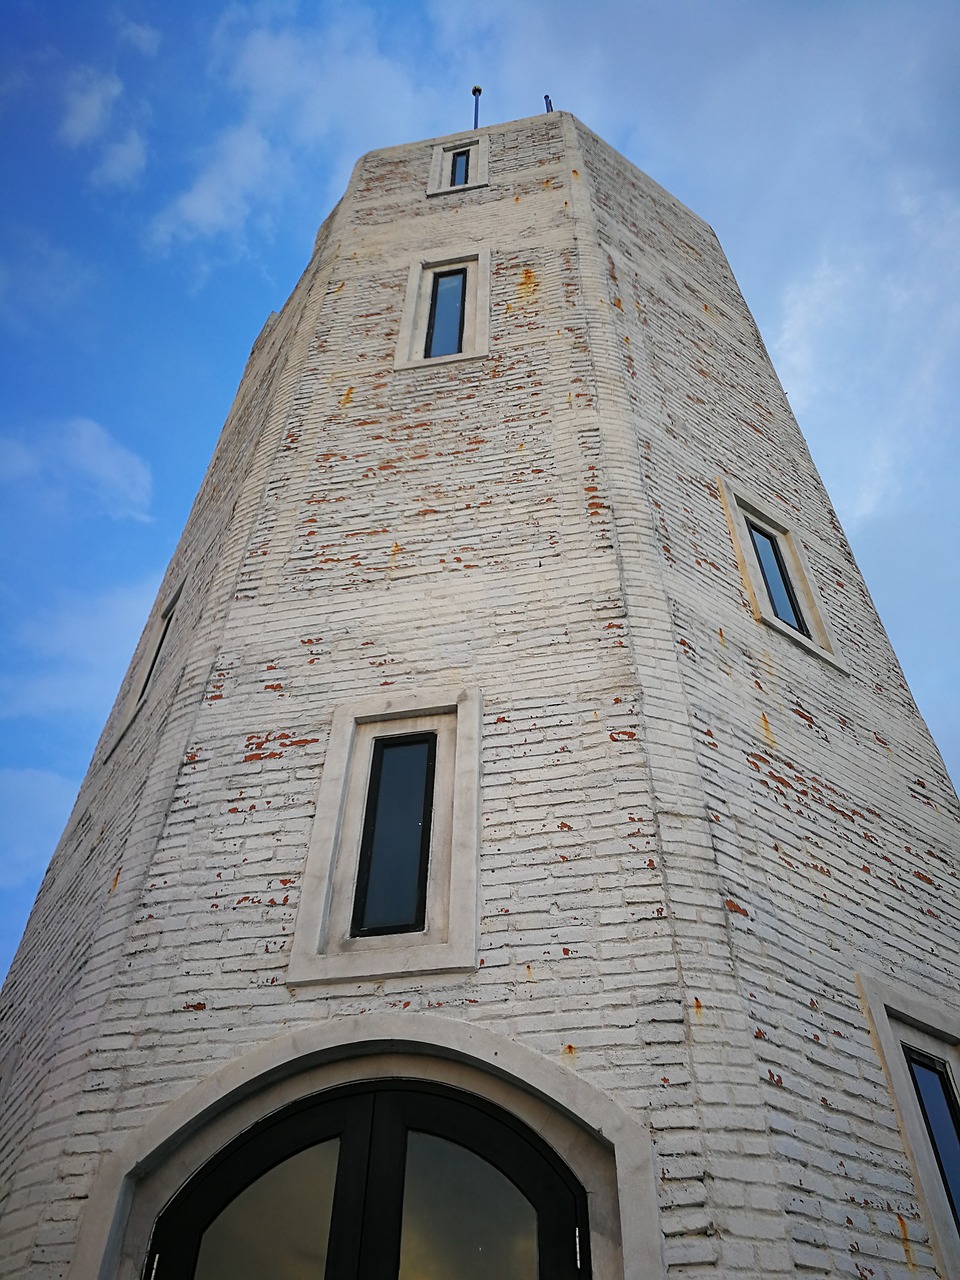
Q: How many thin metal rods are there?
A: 2